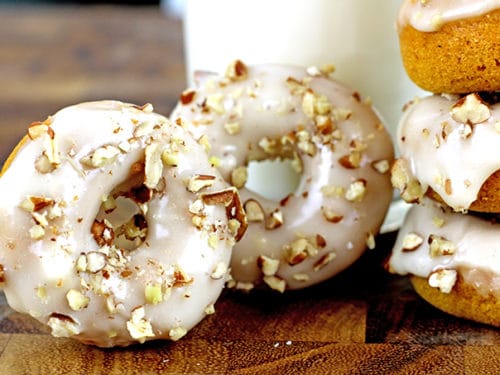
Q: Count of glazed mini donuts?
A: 5